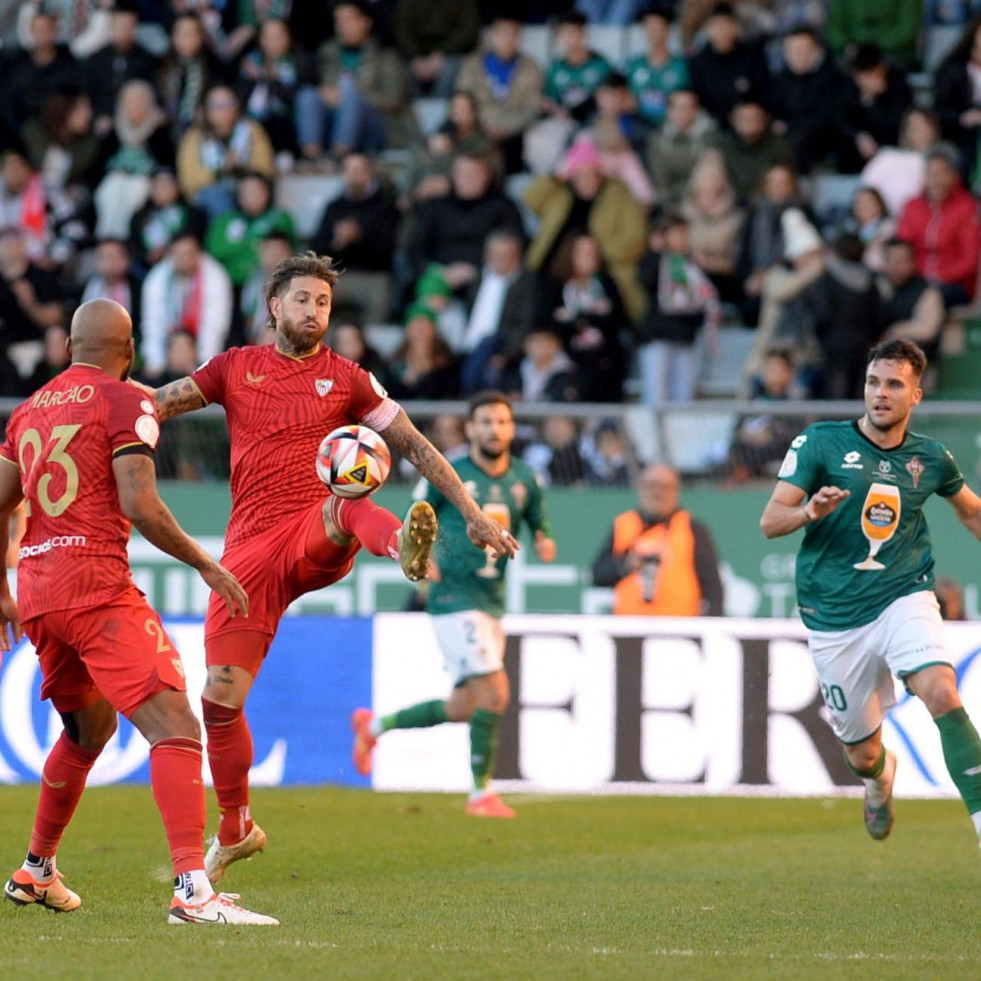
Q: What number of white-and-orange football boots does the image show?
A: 2